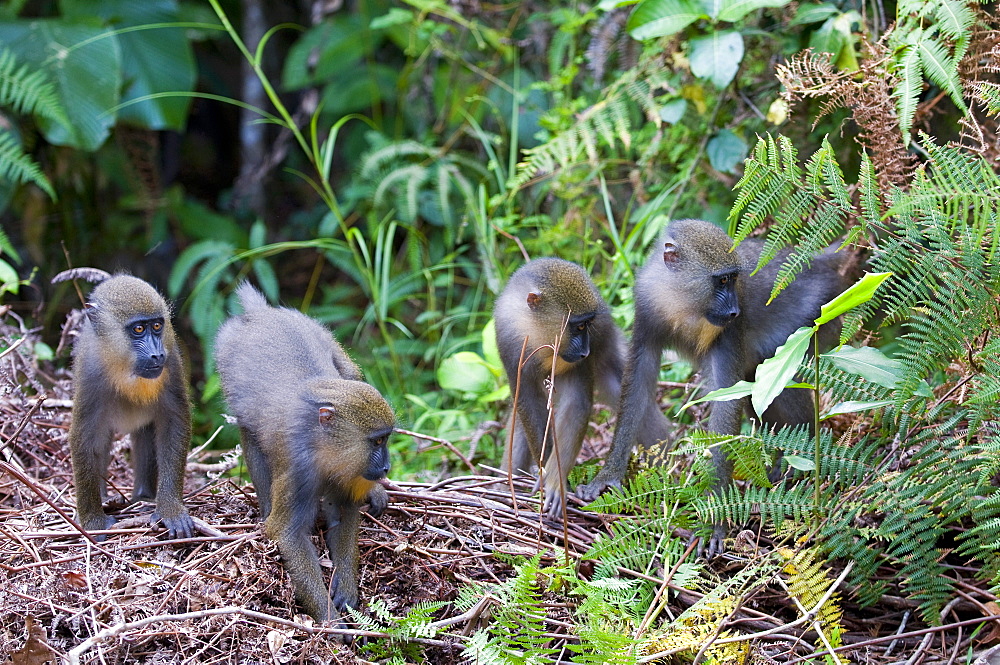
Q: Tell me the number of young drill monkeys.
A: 4